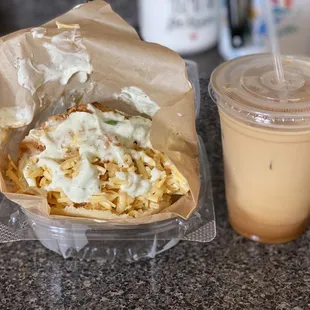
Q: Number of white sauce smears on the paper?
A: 3